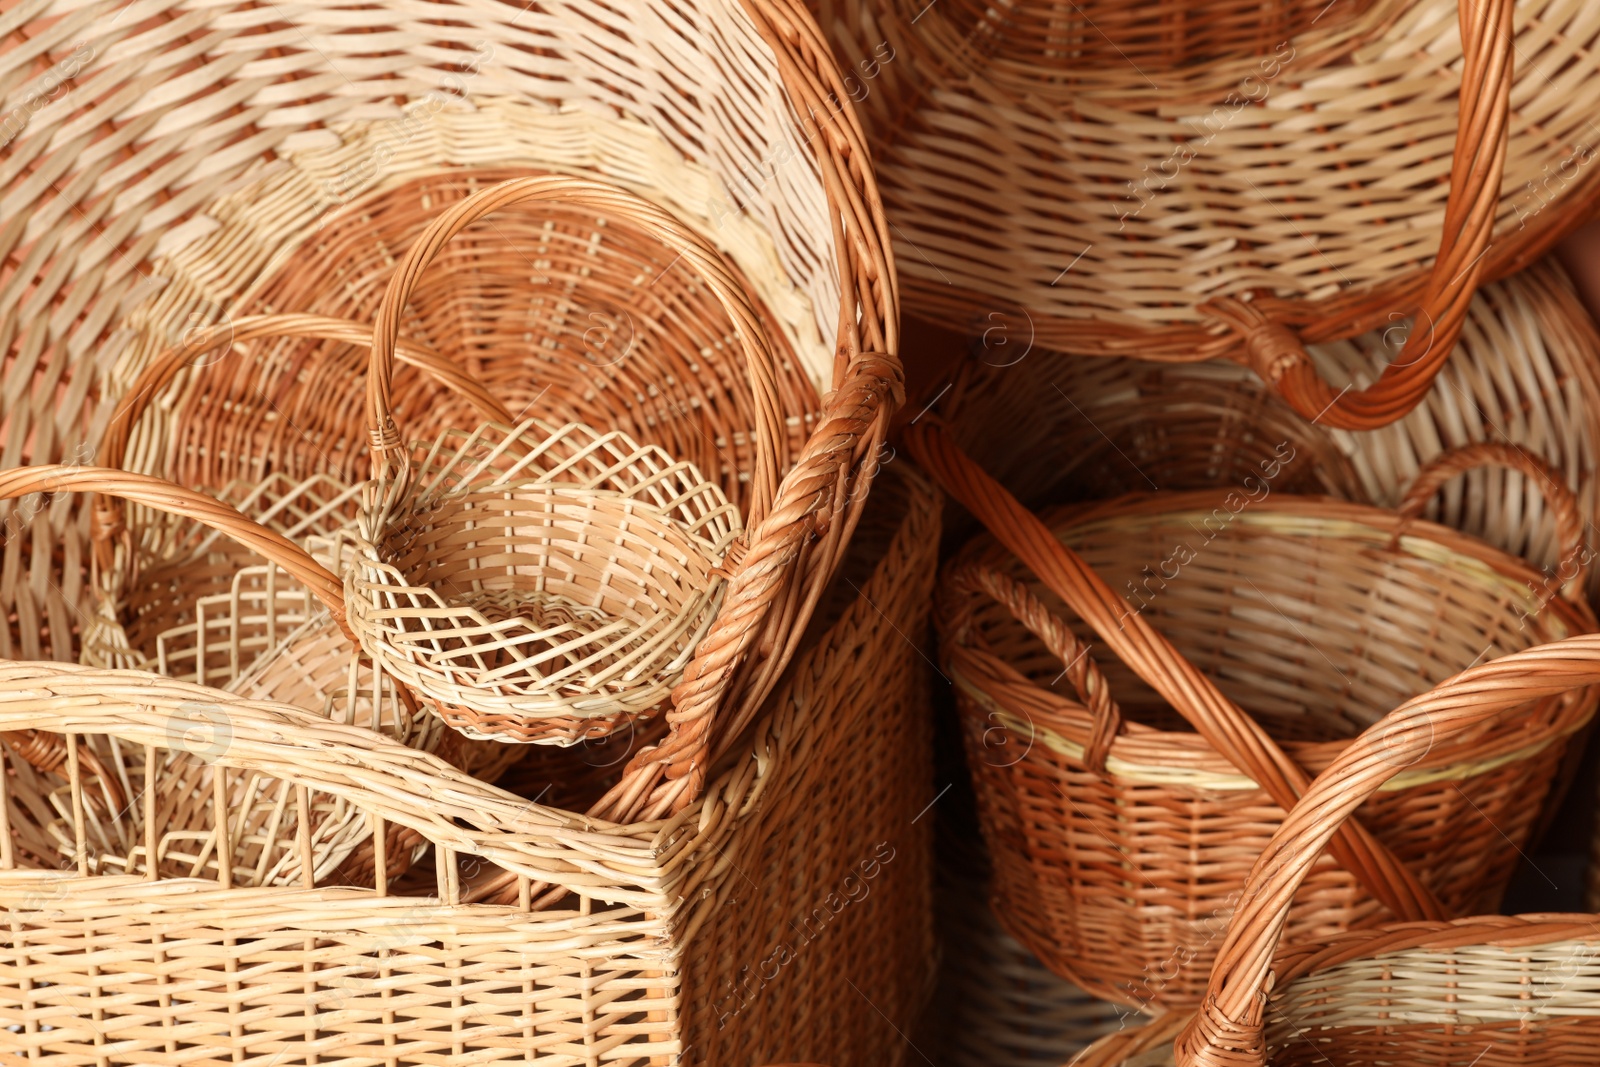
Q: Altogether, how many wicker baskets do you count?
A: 9